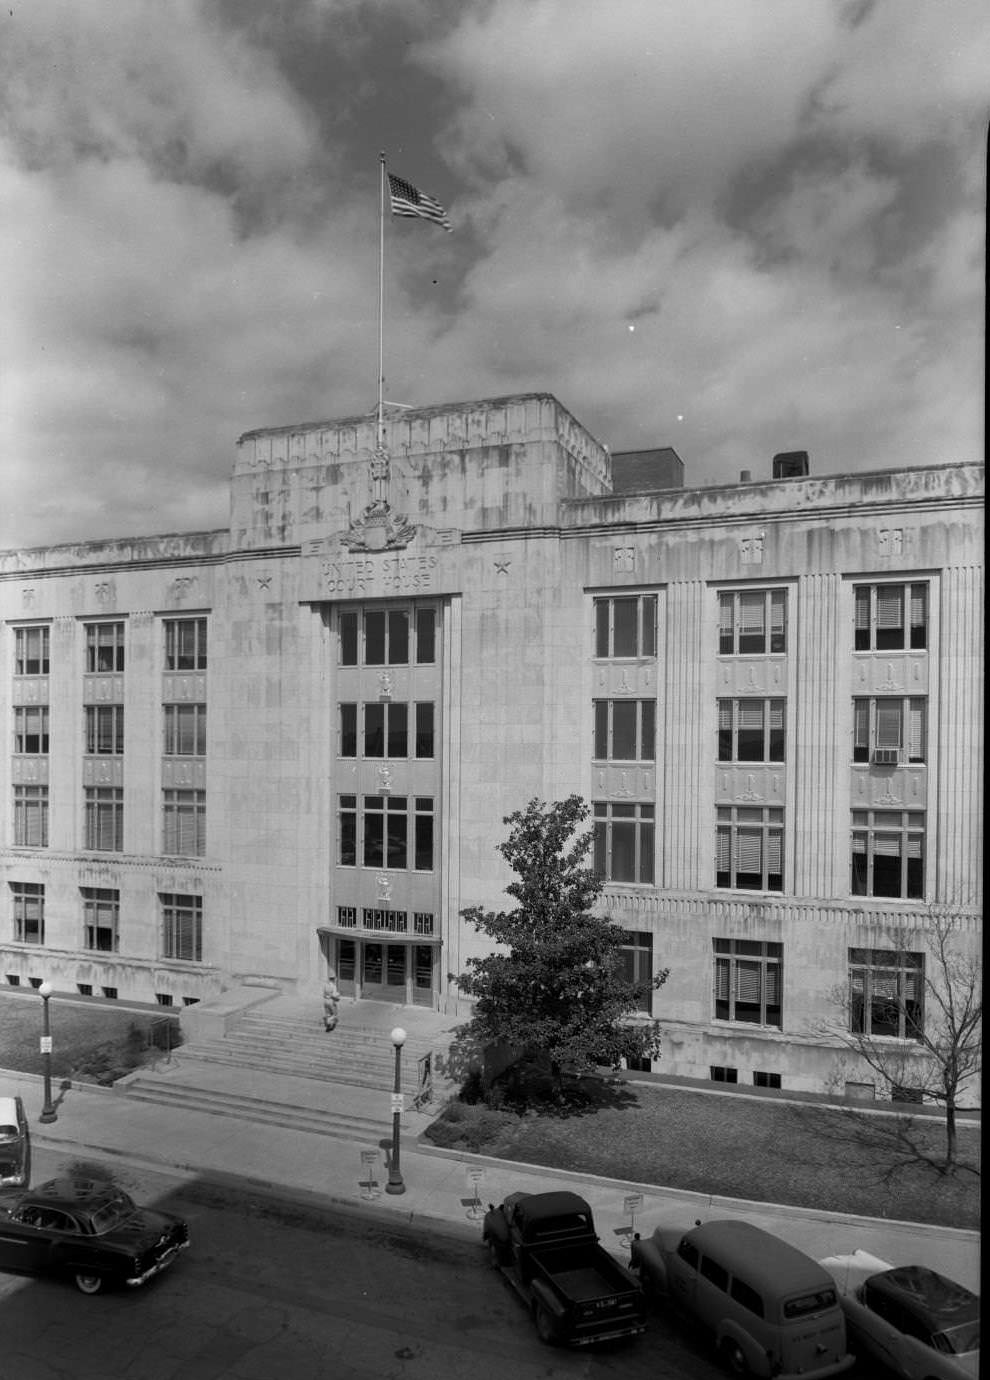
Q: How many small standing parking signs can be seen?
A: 3